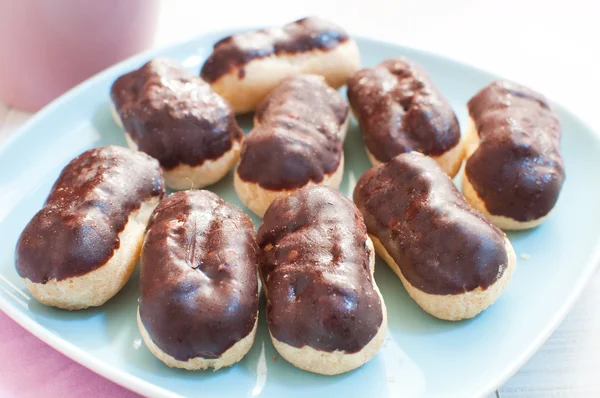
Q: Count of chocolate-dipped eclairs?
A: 9